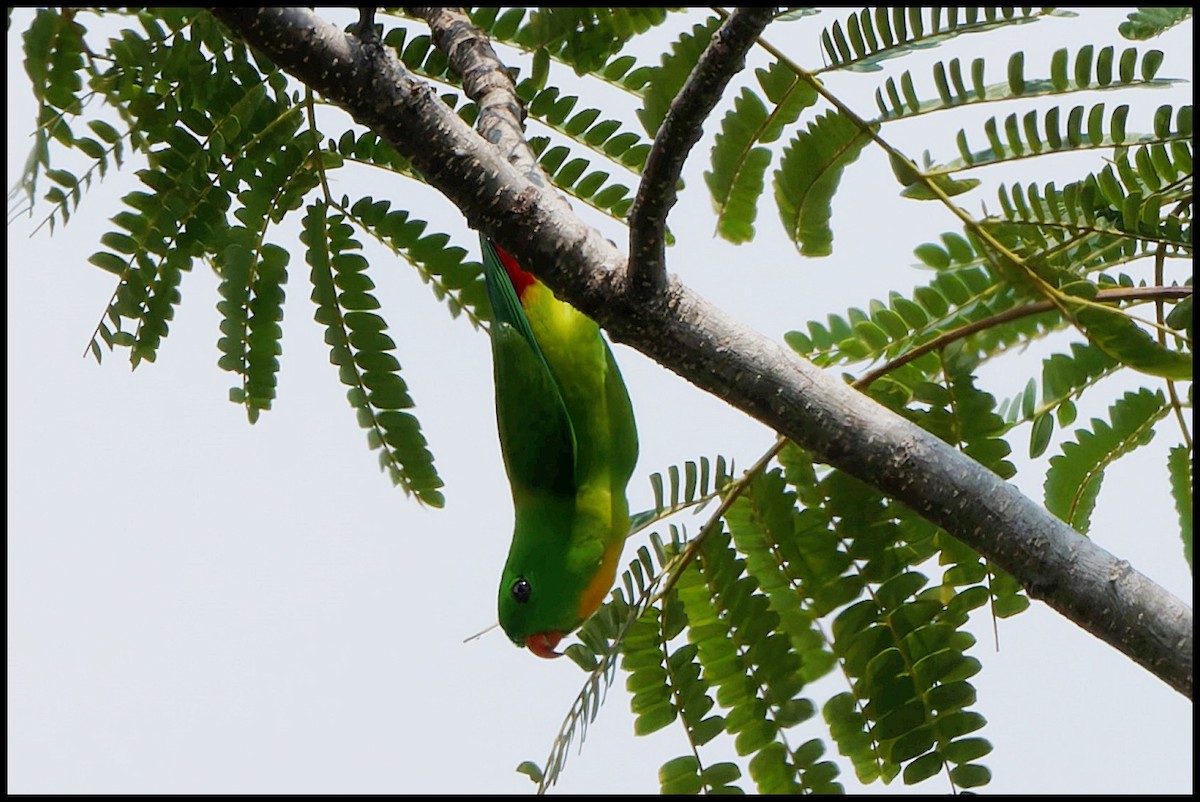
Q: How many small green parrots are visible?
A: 1